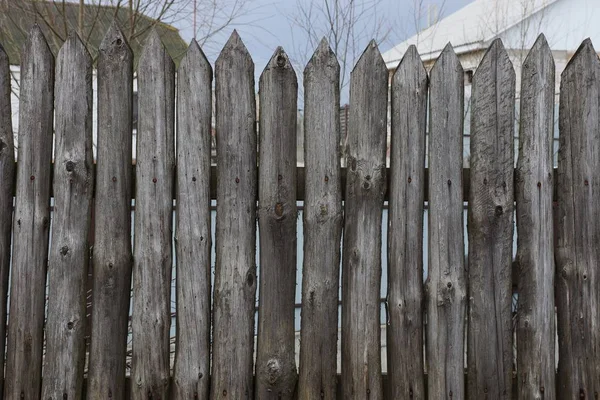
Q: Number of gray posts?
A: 15